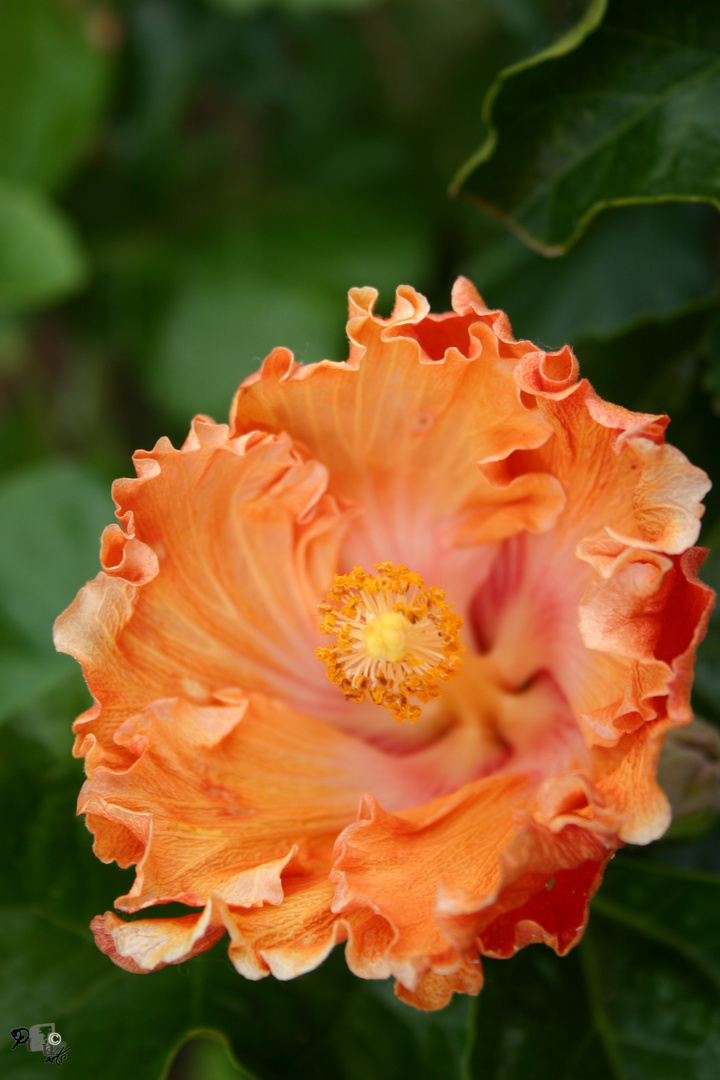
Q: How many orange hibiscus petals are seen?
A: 5